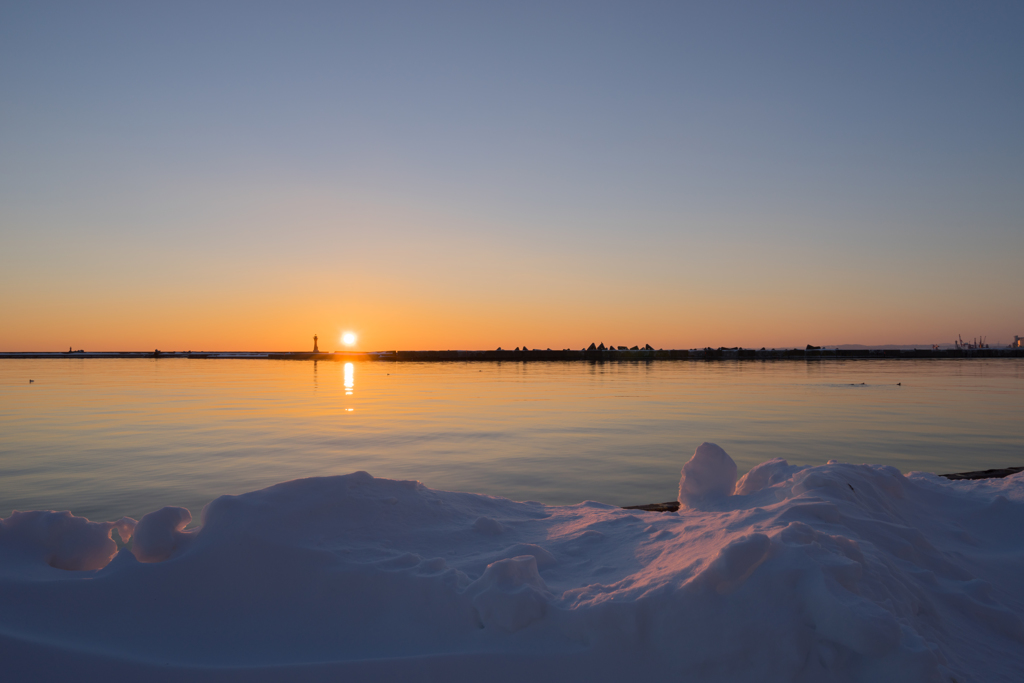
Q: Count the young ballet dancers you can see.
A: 0